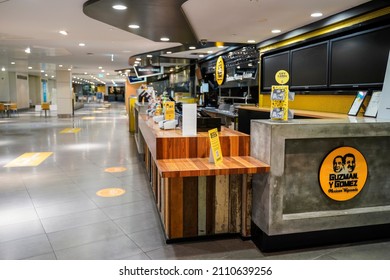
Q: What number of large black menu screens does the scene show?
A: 3